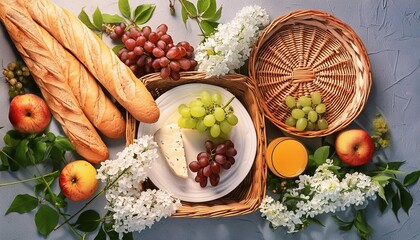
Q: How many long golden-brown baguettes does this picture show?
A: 3